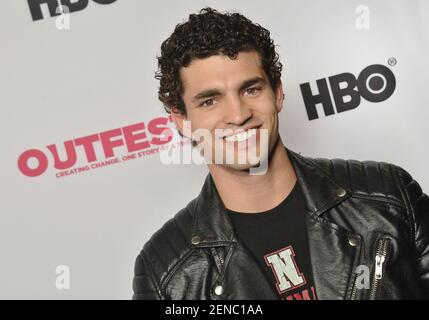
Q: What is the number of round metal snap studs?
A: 4